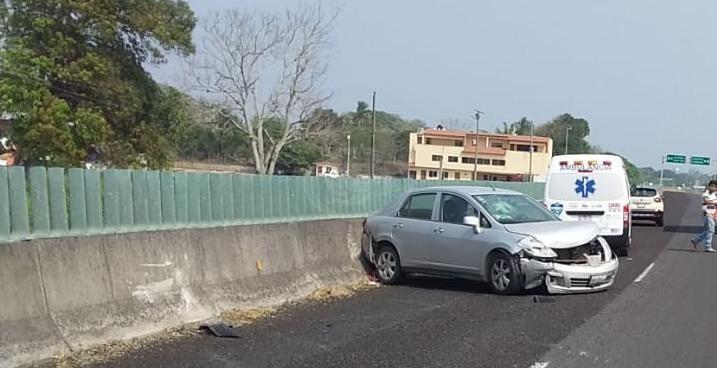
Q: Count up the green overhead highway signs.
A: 2